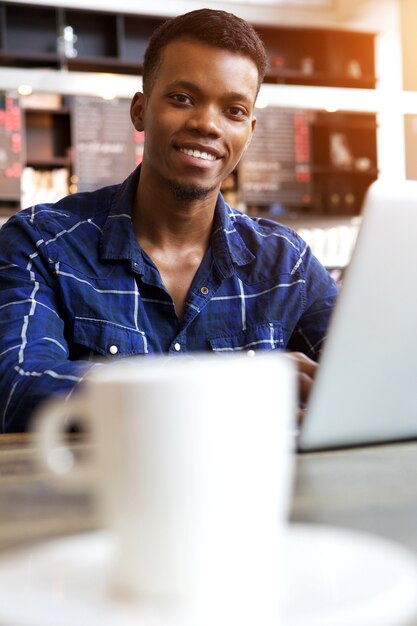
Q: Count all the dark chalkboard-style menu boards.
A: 3